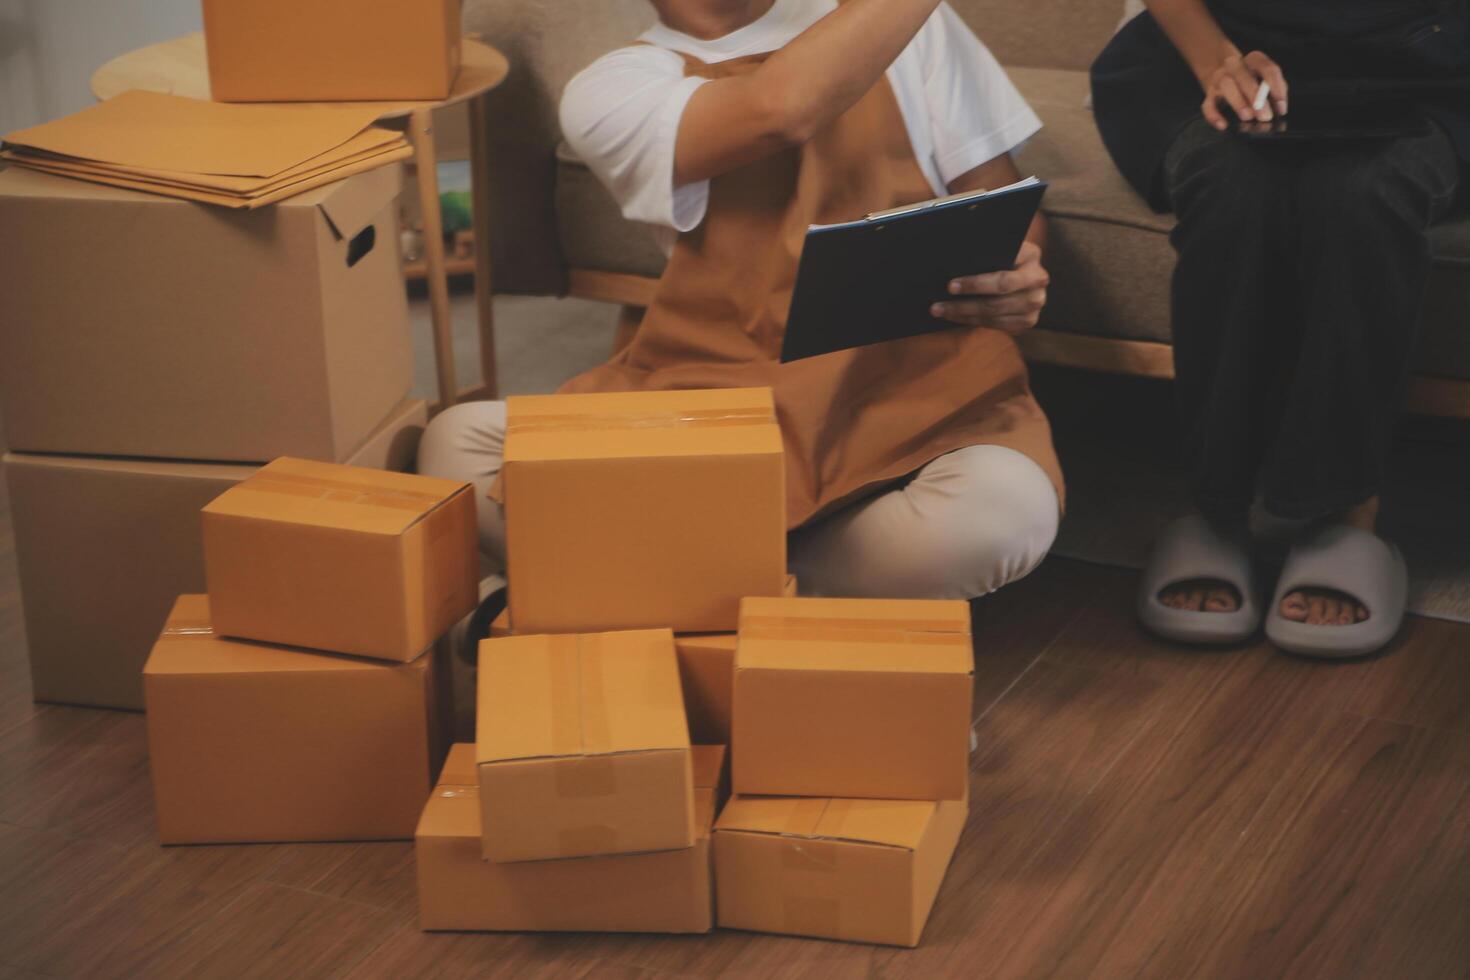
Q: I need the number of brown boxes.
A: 11